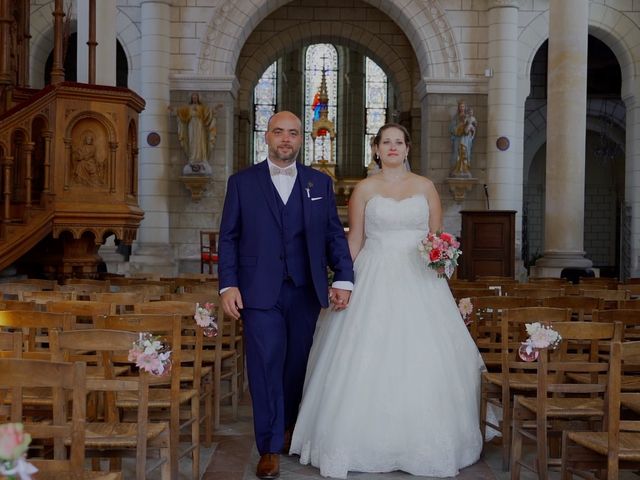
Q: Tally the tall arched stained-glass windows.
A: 3